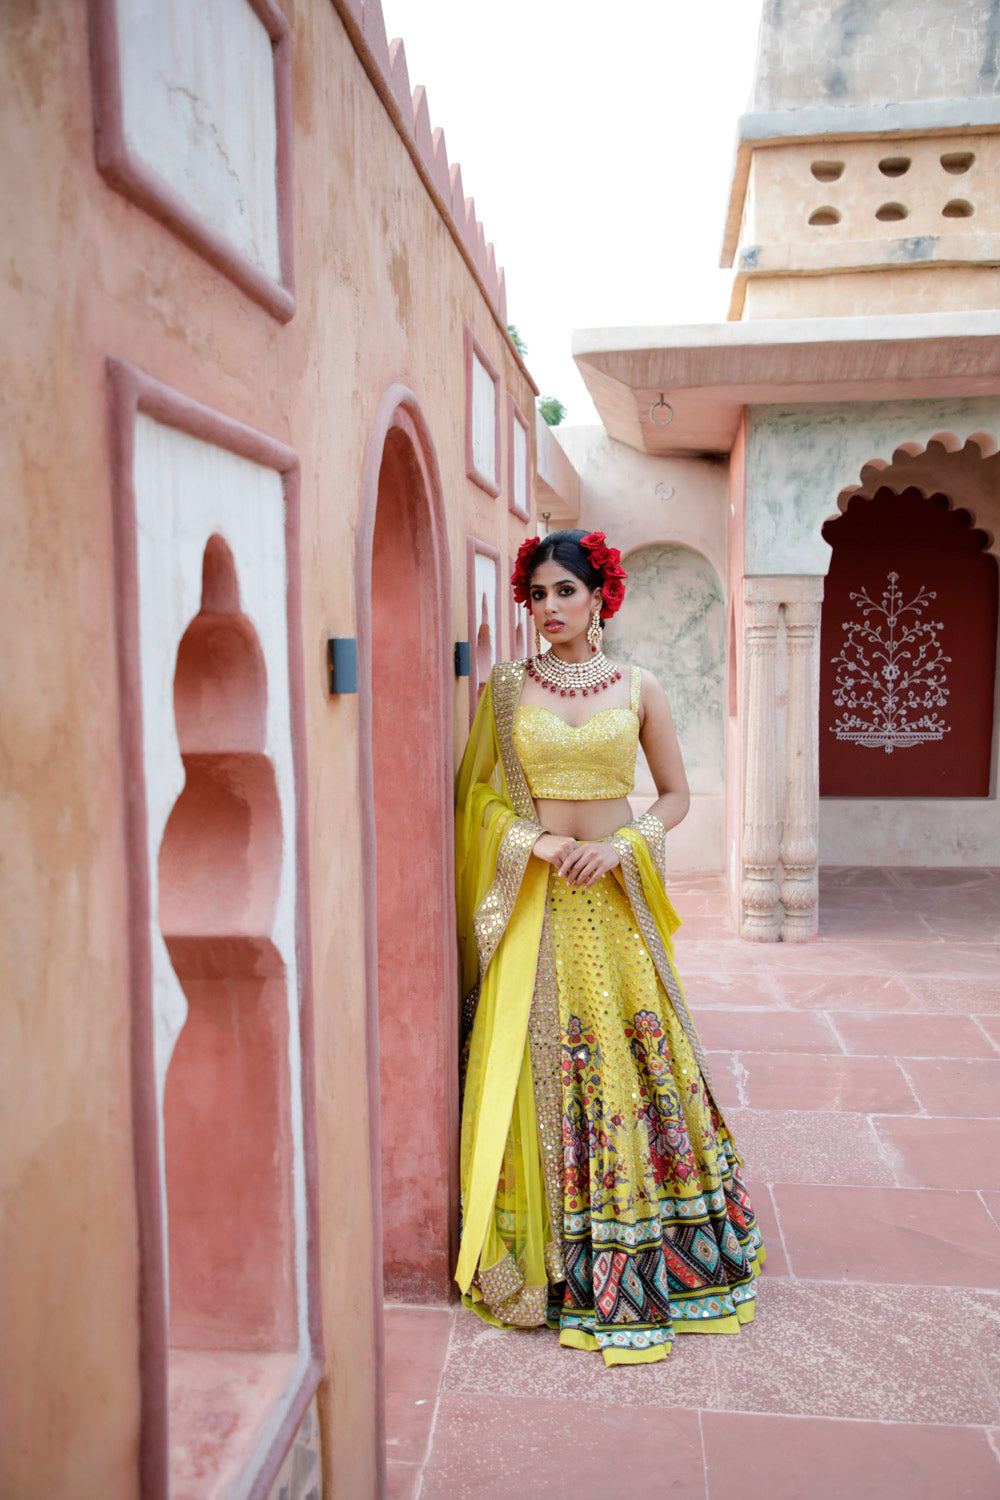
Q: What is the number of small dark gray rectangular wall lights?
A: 2